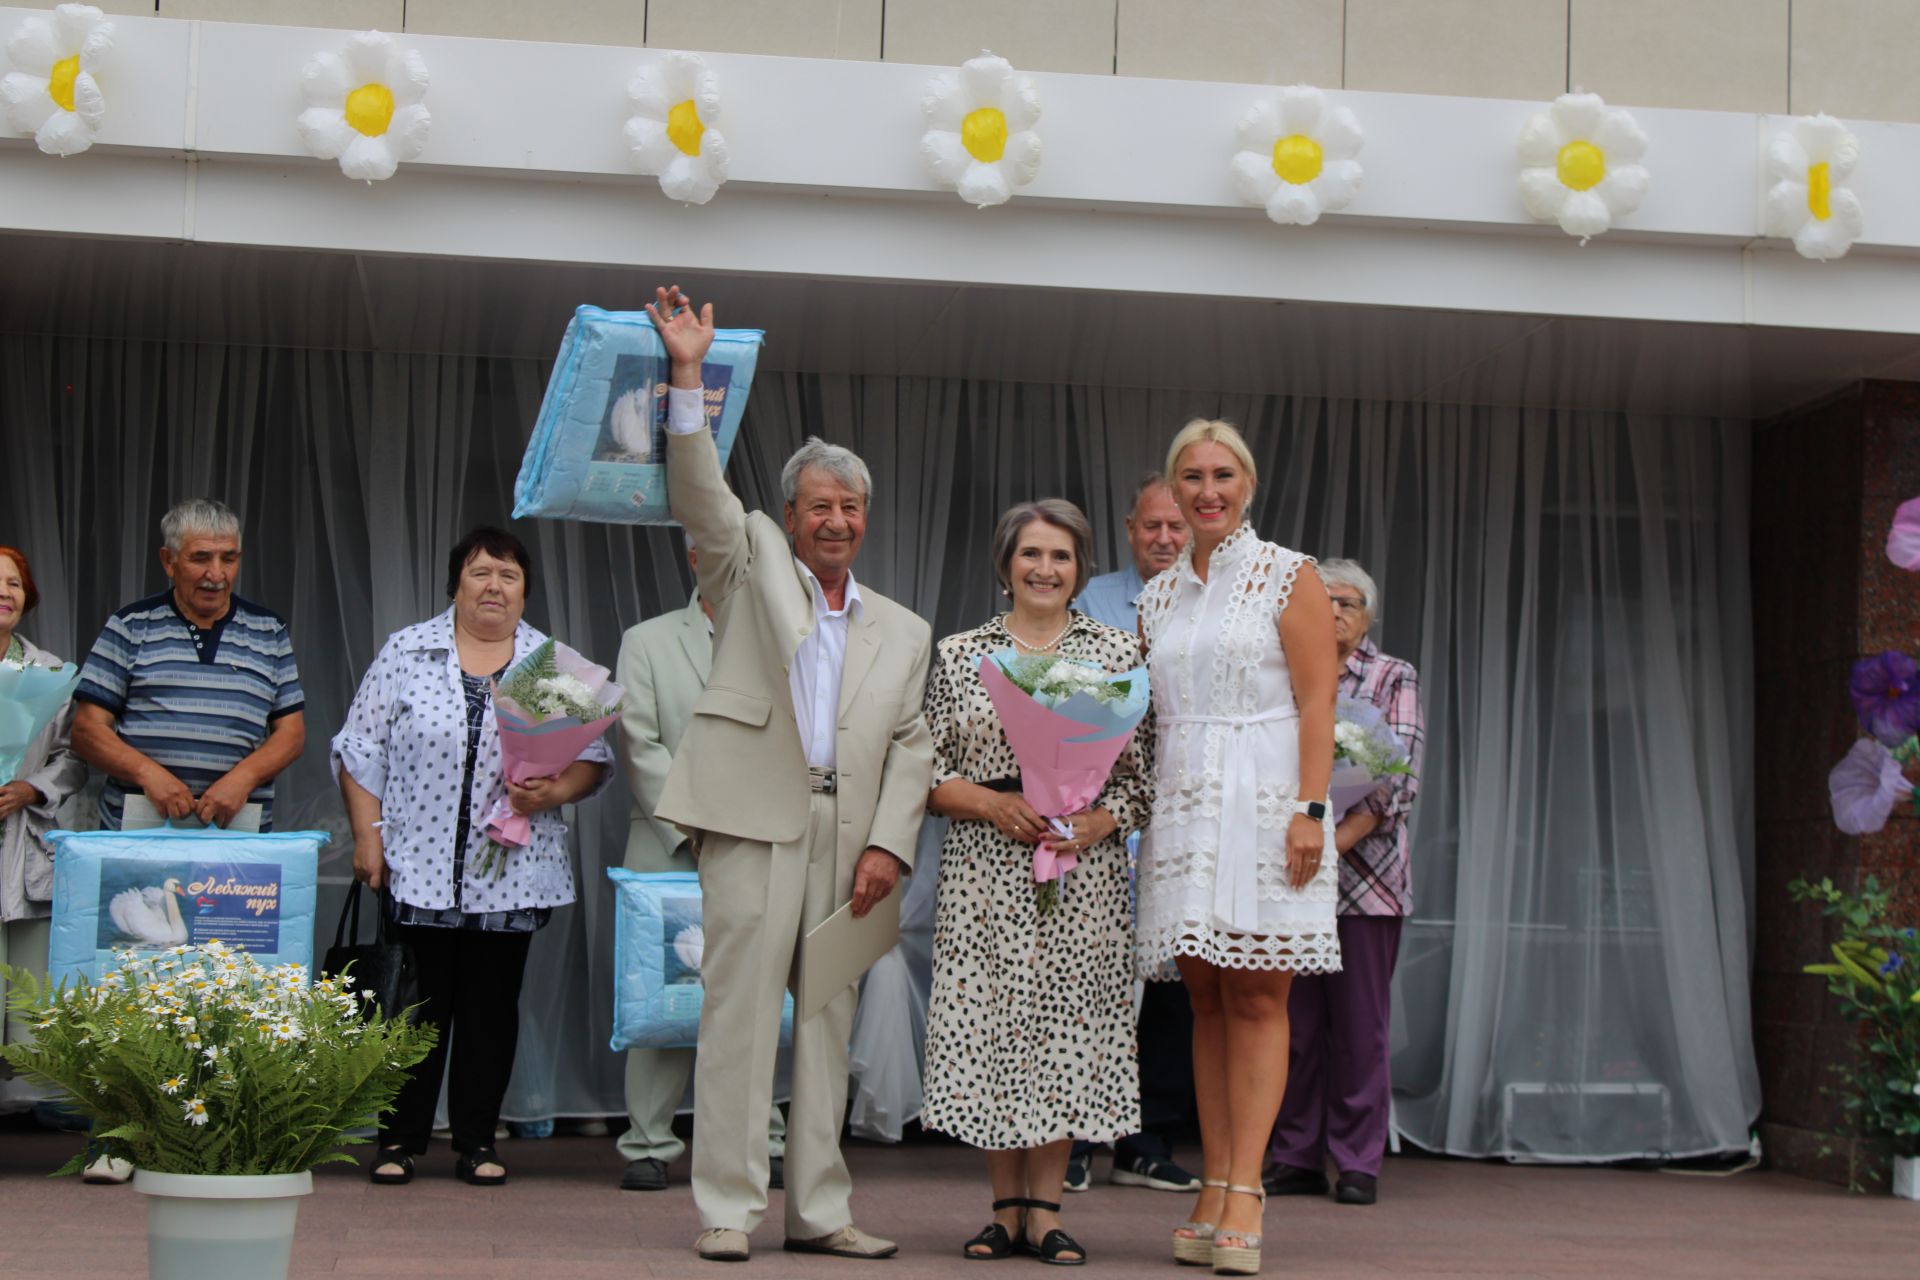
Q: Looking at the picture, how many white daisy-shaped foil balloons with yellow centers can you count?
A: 7